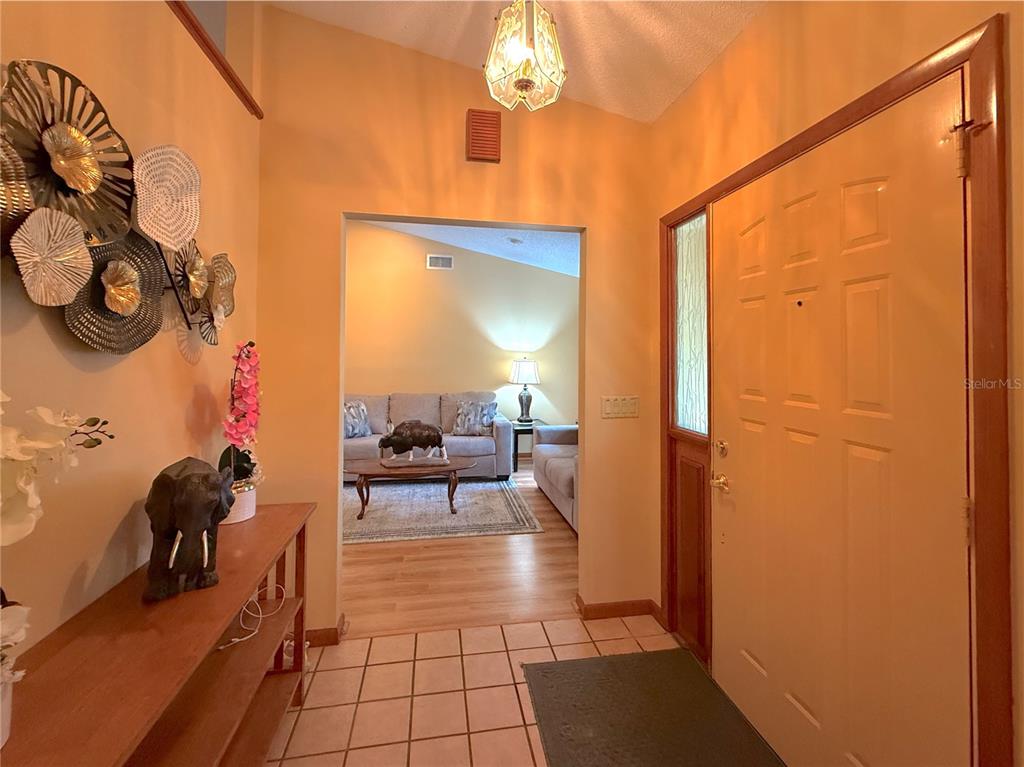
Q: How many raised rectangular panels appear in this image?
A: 9